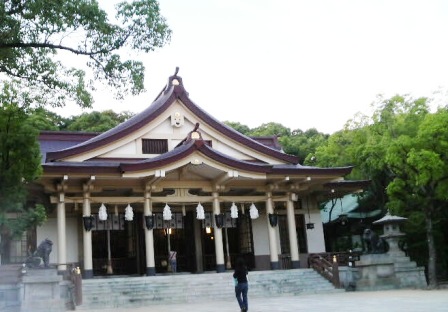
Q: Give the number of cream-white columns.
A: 6